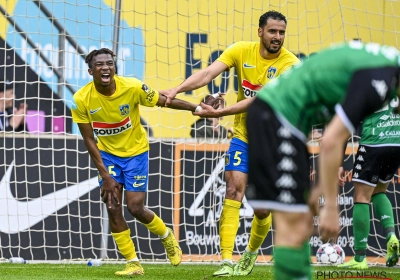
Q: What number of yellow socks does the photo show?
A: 4